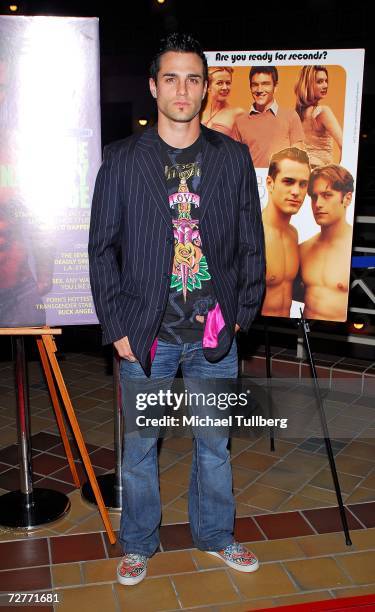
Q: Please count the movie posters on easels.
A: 2